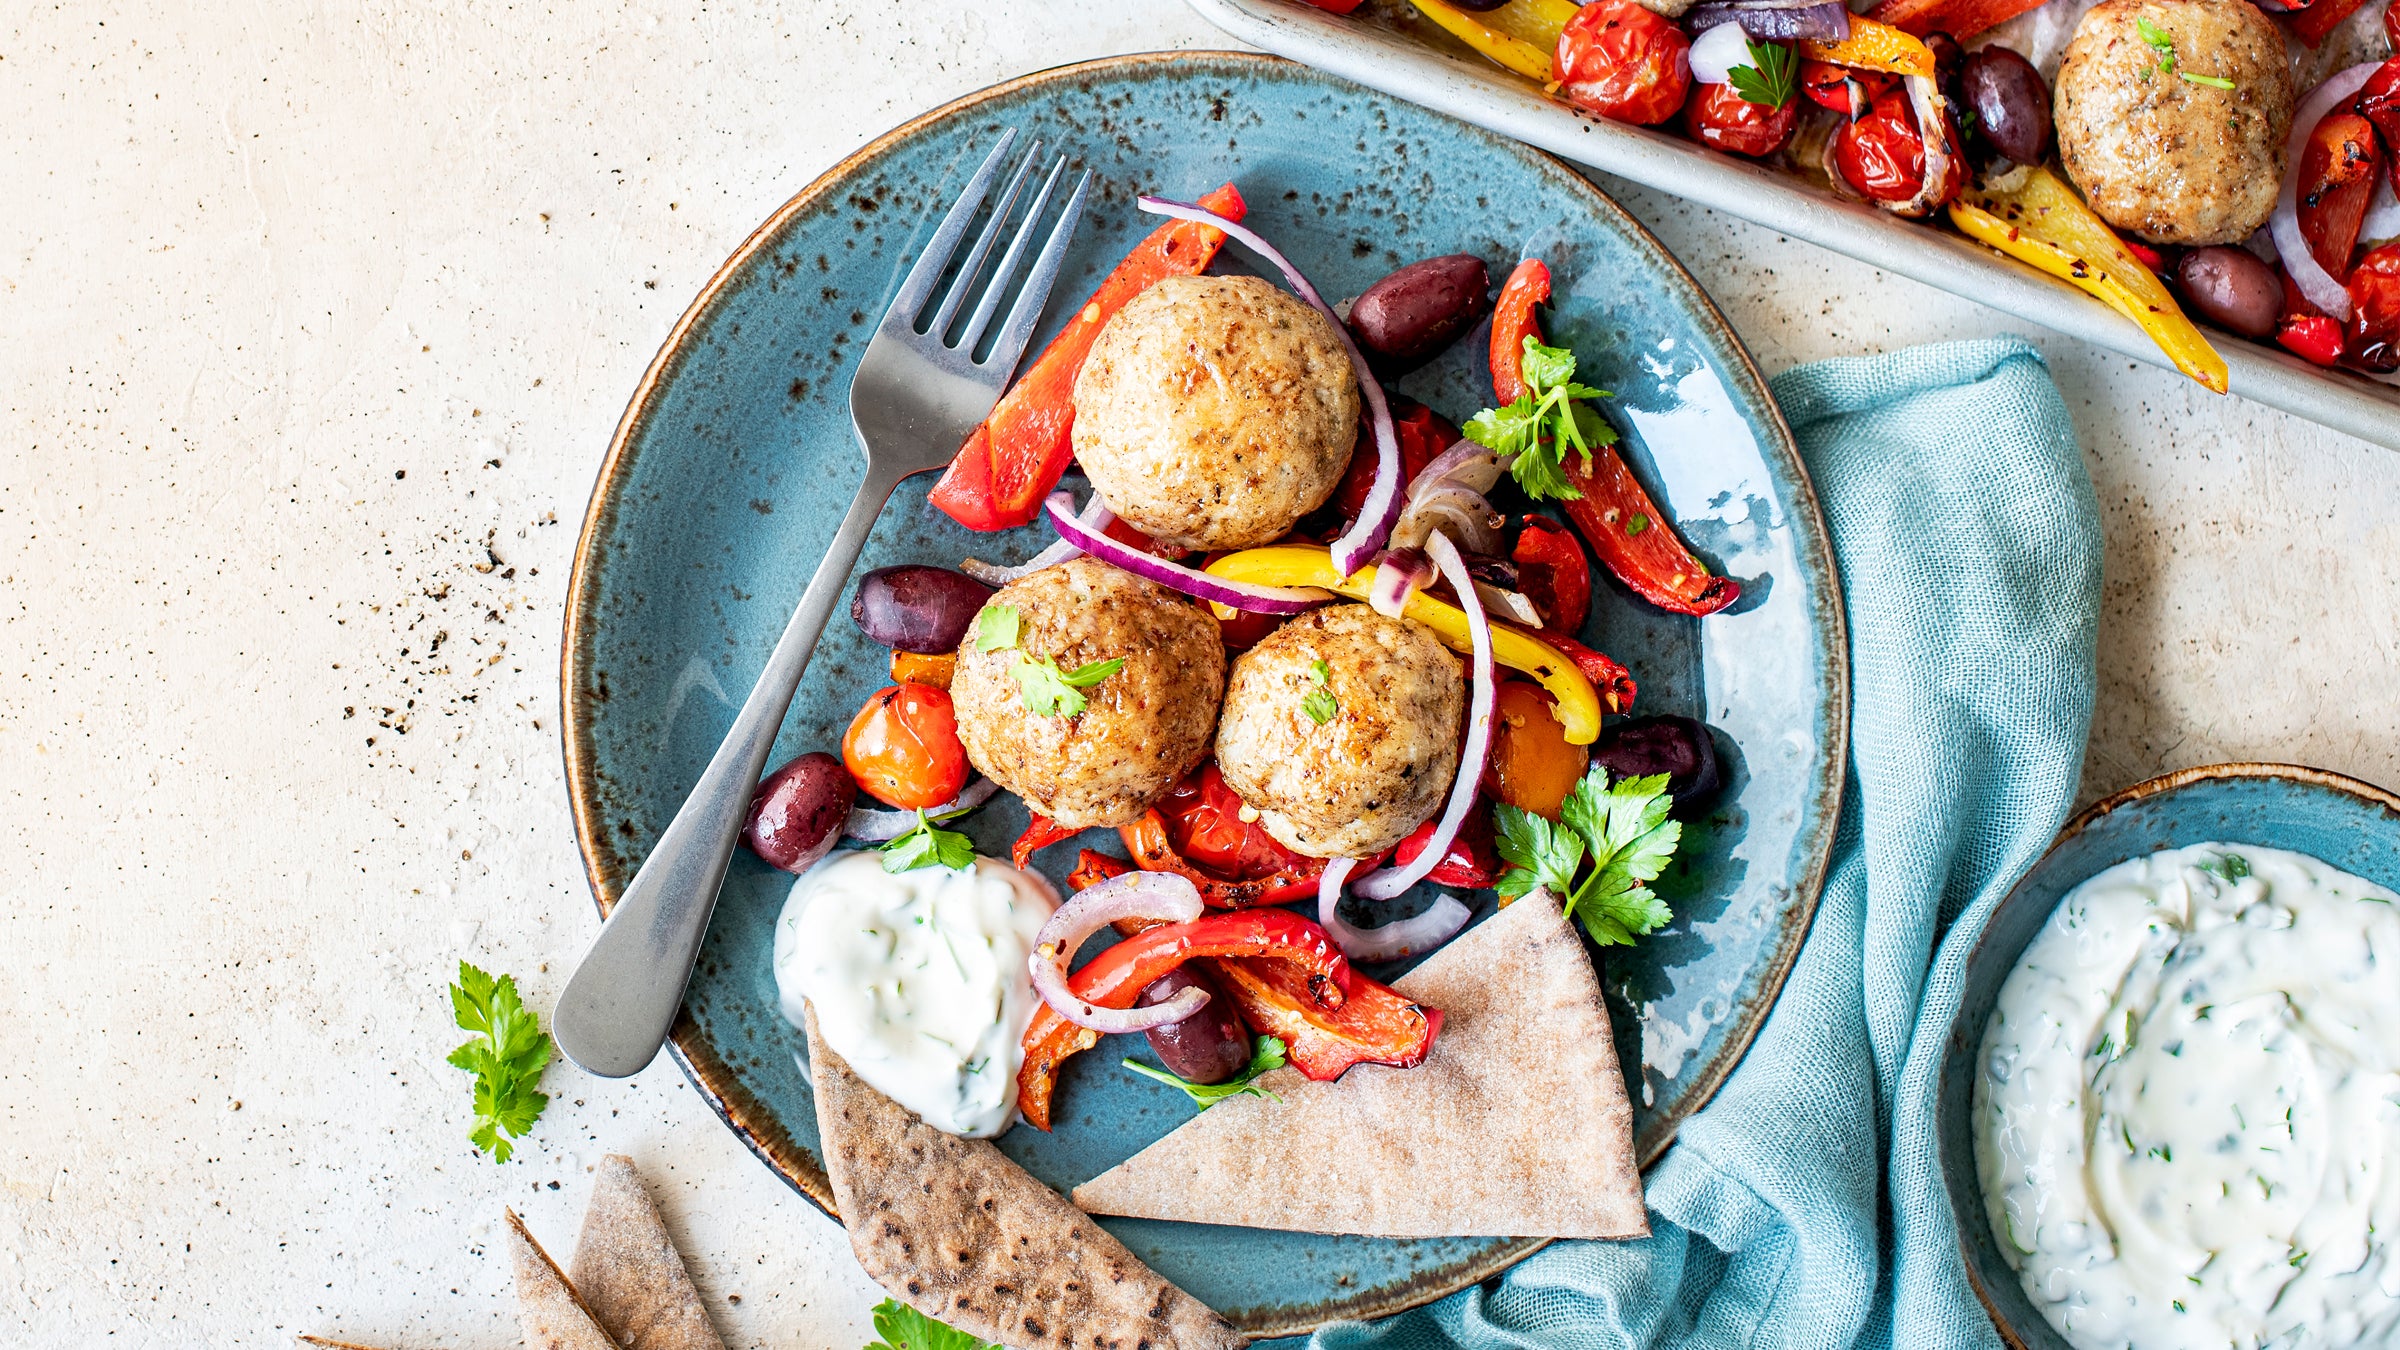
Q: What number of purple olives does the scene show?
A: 7